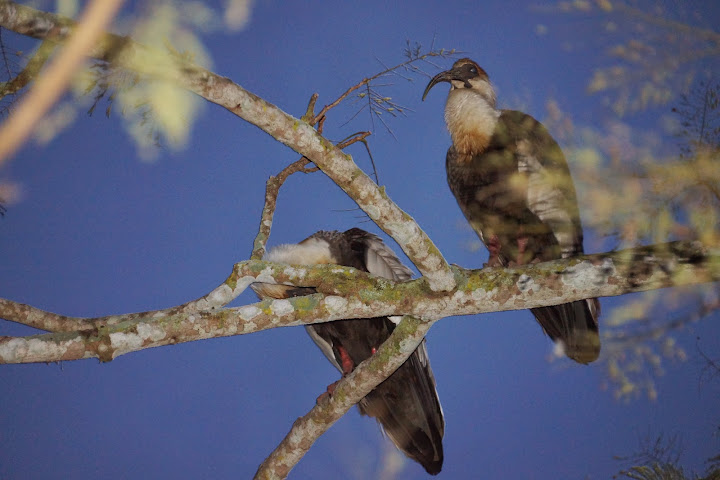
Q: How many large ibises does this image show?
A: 2